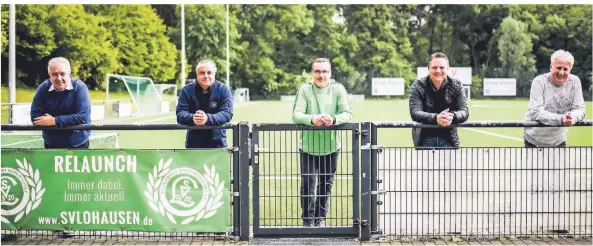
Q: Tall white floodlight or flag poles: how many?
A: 3